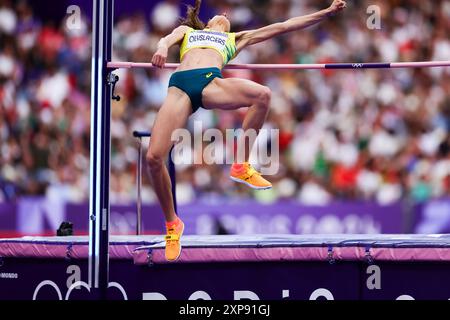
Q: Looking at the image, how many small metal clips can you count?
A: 4